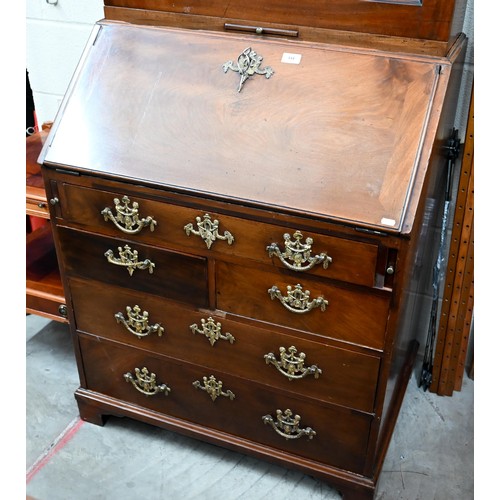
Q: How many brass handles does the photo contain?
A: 8